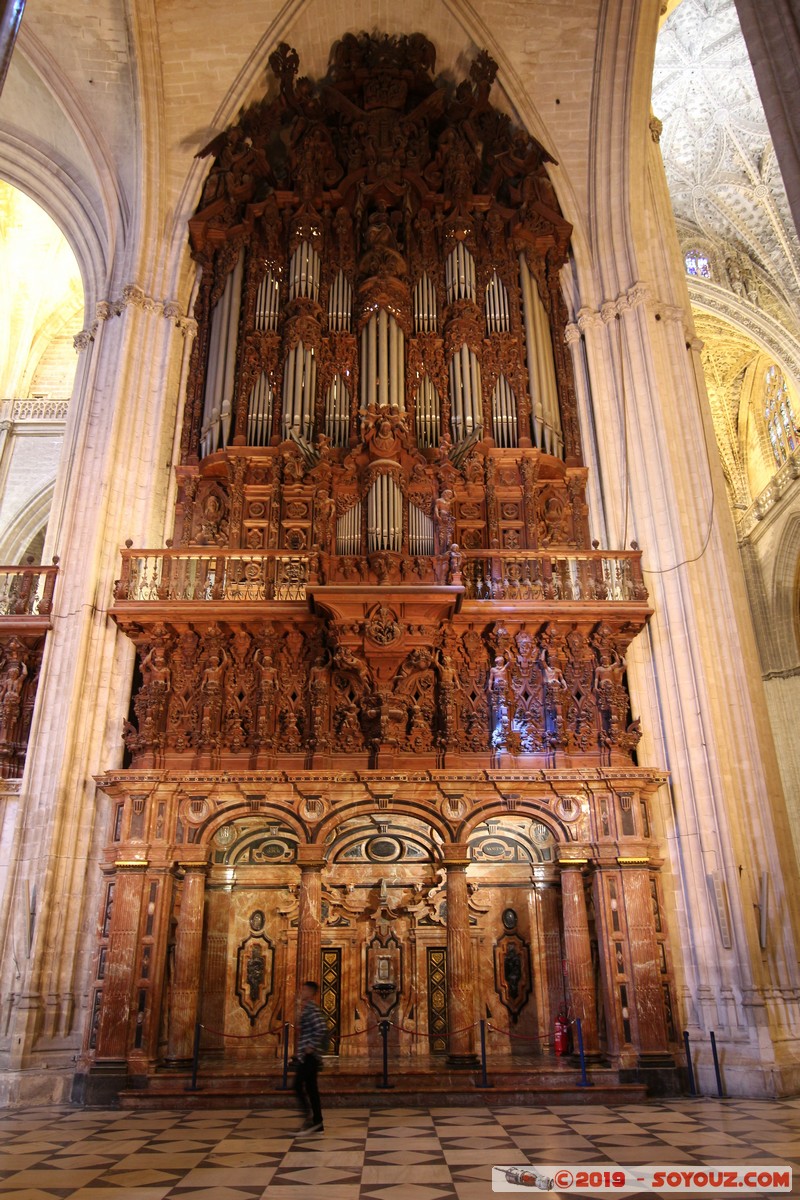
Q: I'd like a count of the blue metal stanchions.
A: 7